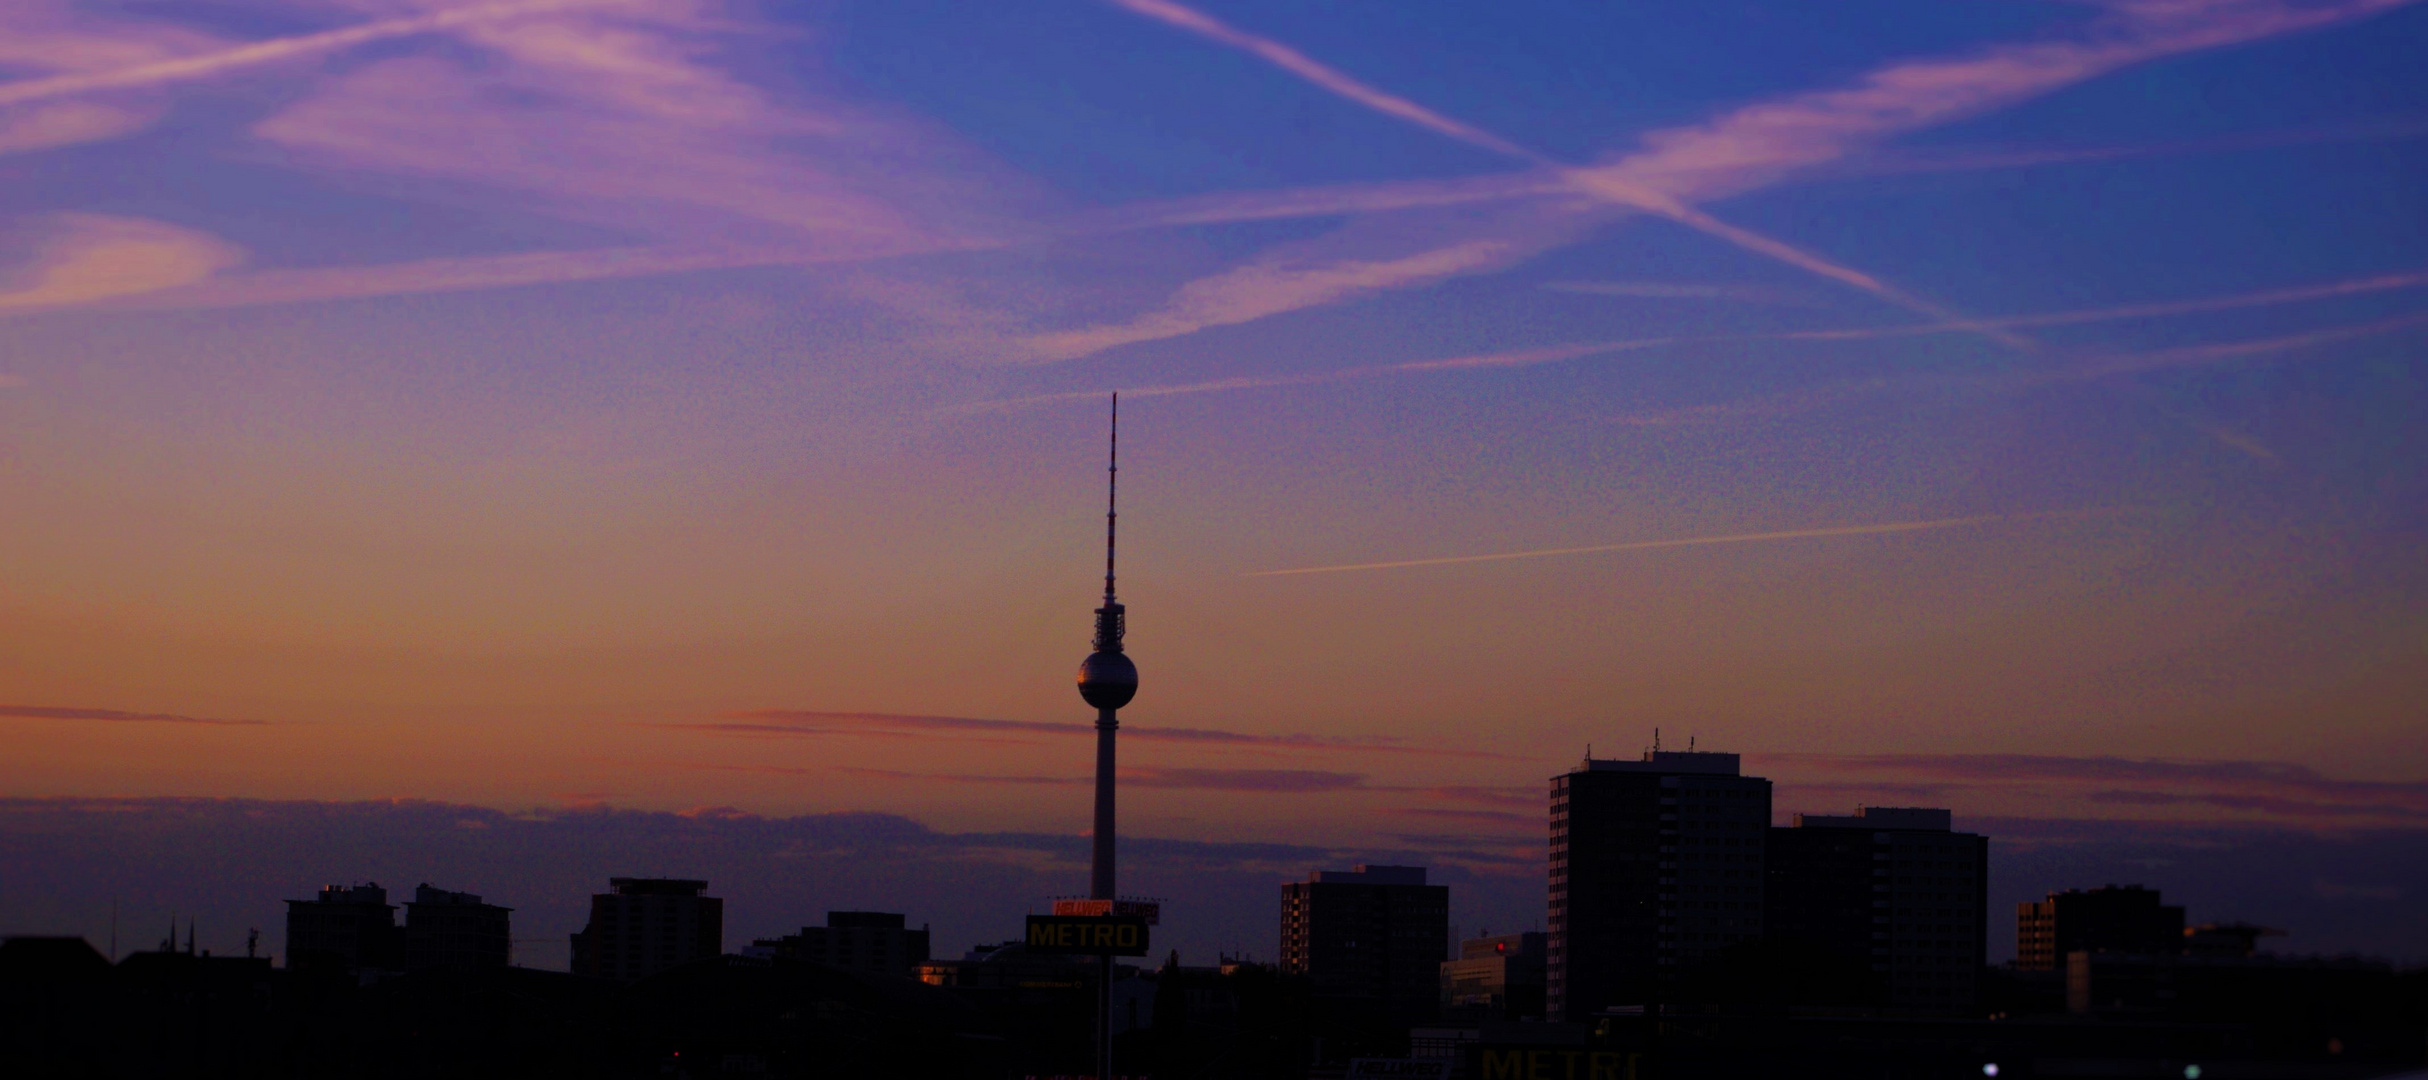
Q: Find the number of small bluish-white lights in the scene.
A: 2